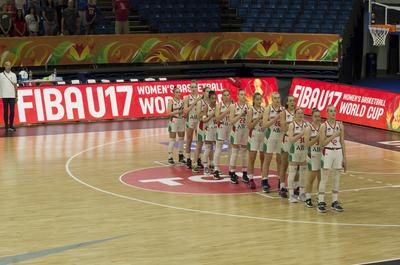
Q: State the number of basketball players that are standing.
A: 12